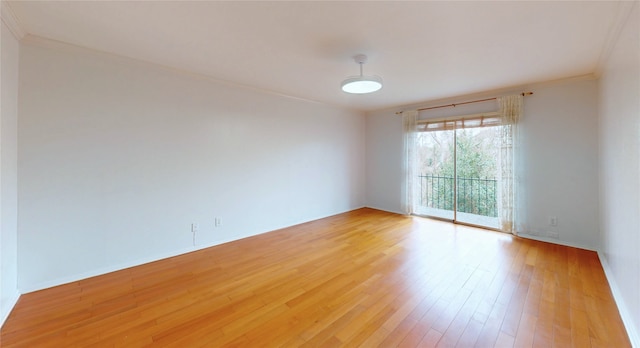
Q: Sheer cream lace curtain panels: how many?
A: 2